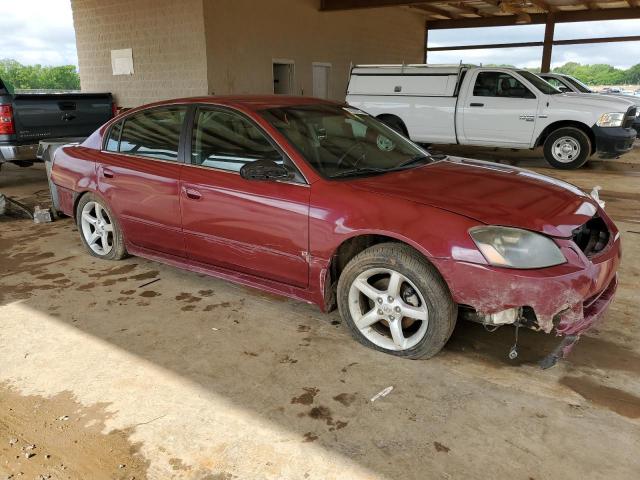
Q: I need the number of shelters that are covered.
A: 1